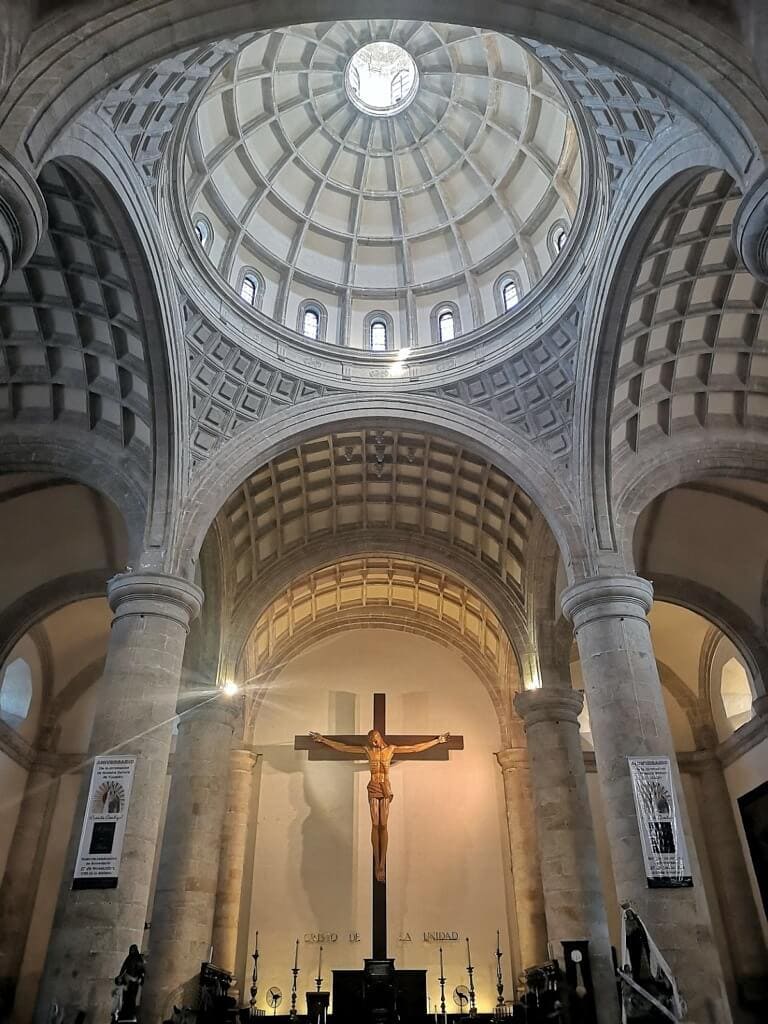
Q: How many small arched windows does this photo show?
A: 7